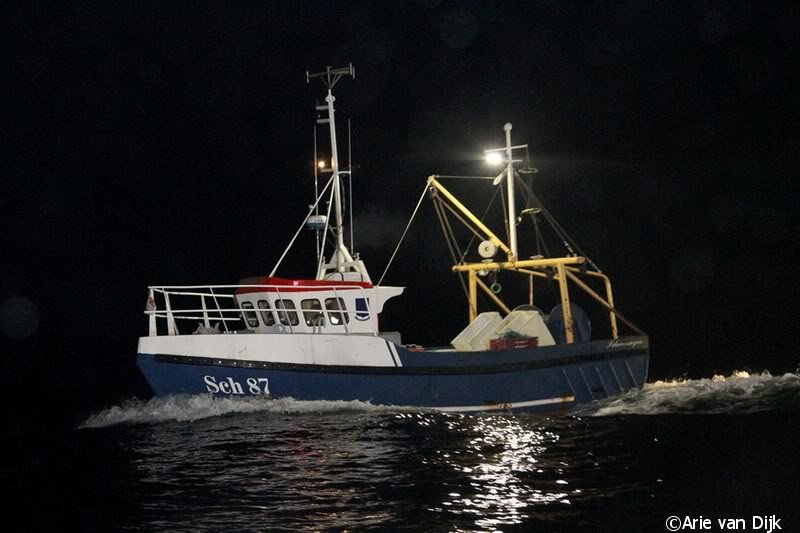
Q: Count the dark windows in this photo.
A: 5